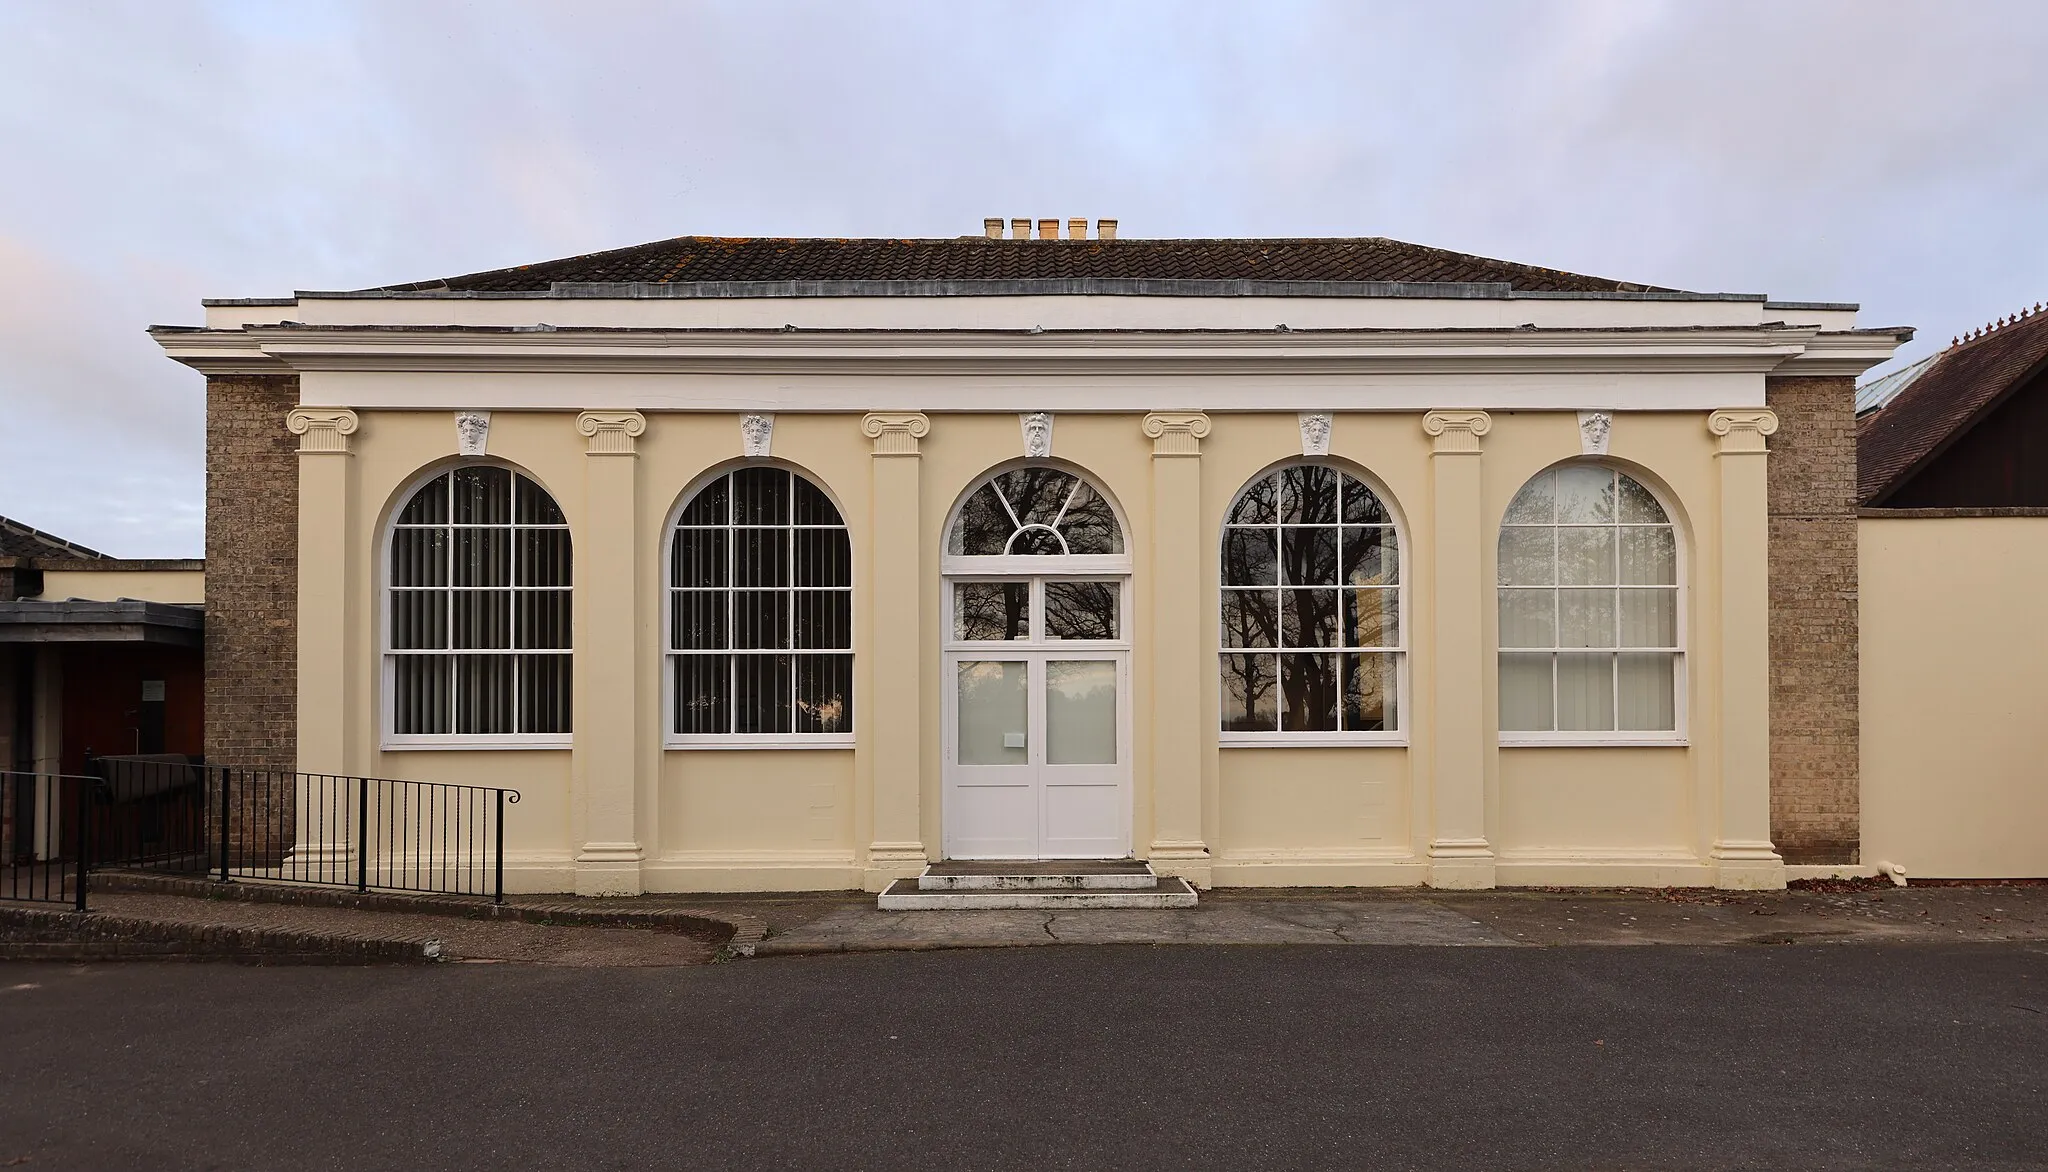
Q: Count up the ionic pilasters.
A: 6